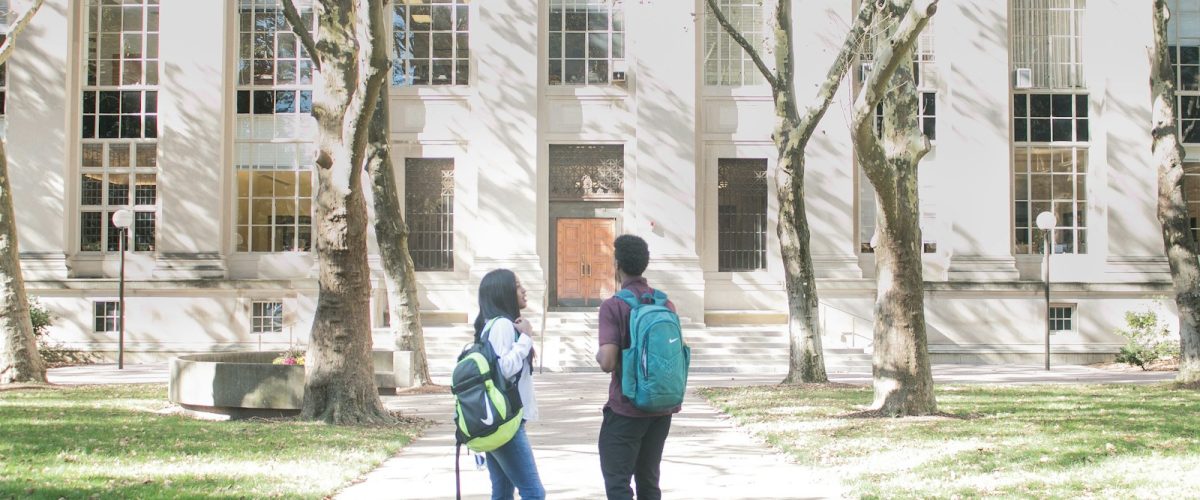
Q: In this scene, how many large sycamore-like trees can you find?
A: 6